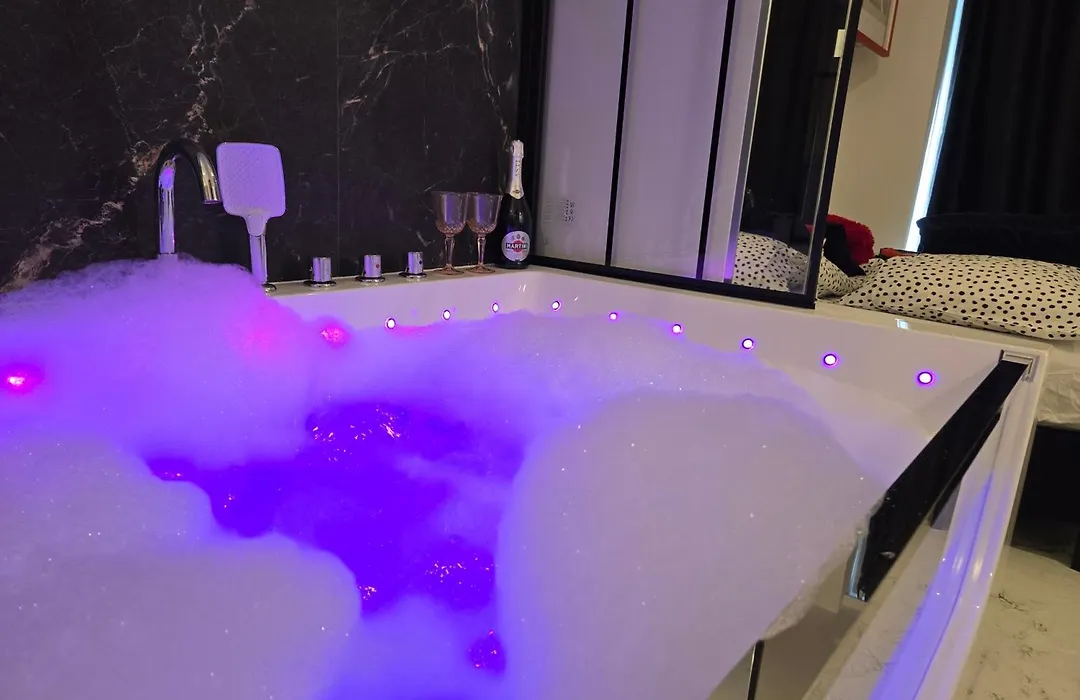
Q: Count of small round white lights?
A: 9